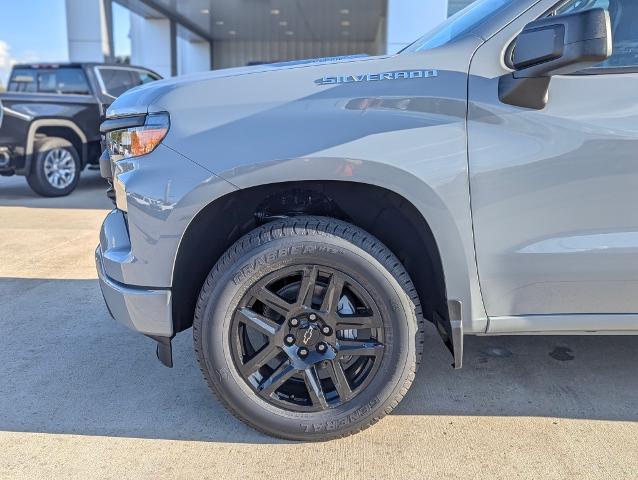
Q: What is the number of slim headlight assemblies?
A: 1